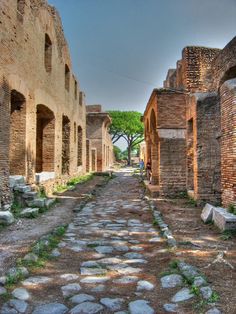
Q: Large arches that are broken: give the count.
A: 0